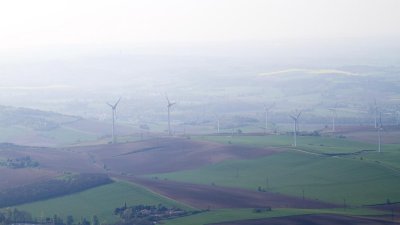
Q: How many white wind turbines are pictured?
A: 8